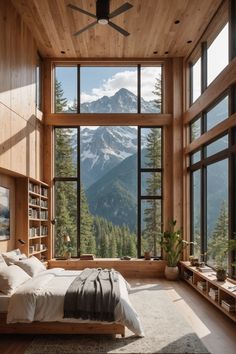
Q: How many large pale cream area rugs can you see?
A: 1